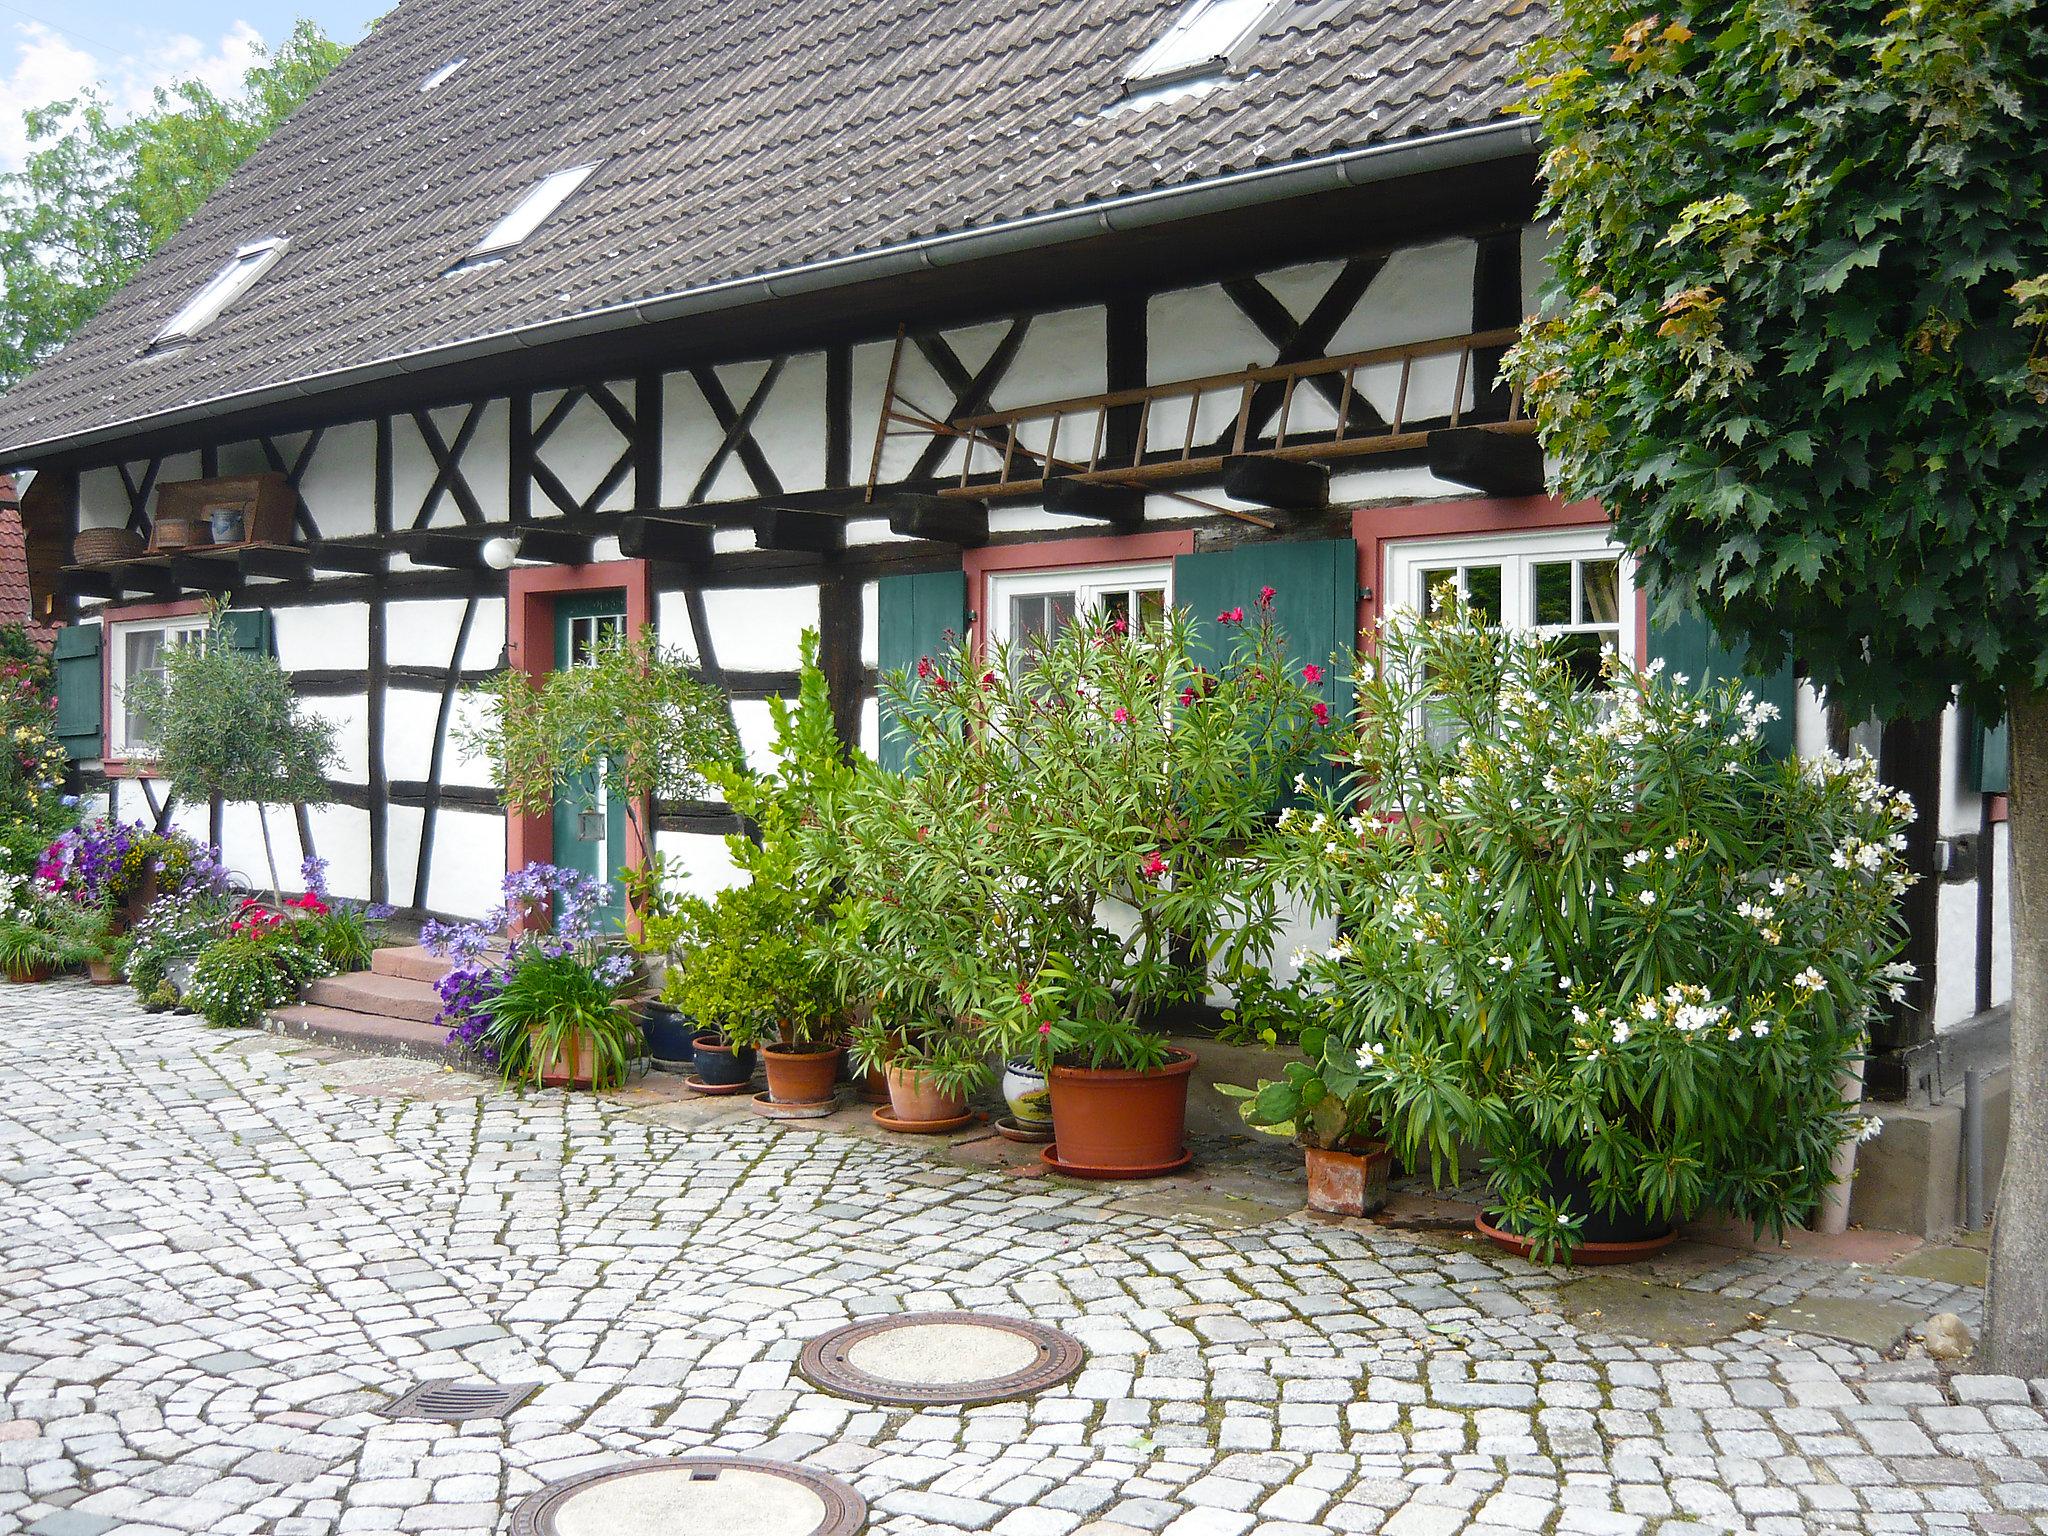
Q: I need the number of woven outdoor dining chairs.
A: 0